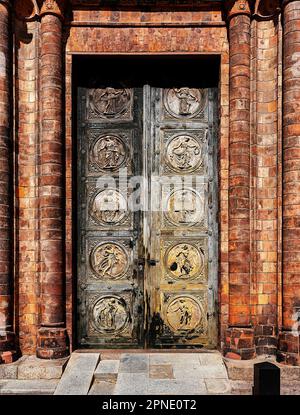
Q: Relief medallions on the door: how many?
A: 10